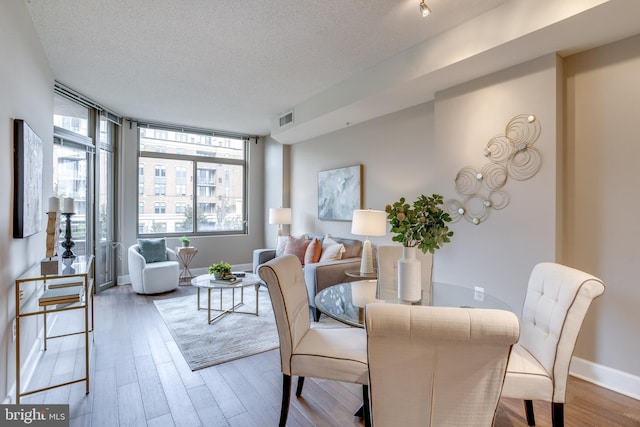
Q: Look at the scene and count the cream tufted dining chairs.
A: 4